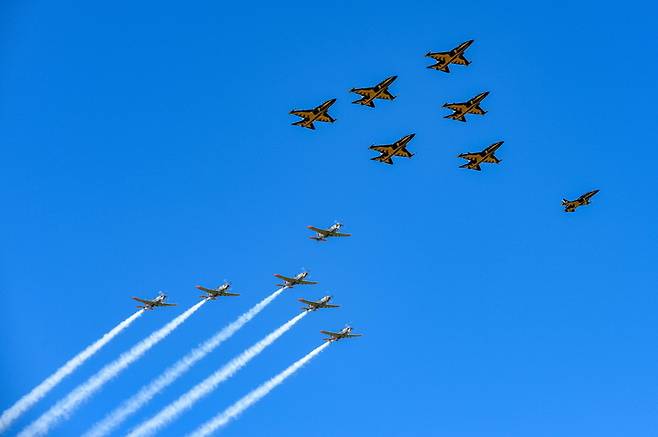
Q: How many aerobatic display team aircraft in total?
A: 13